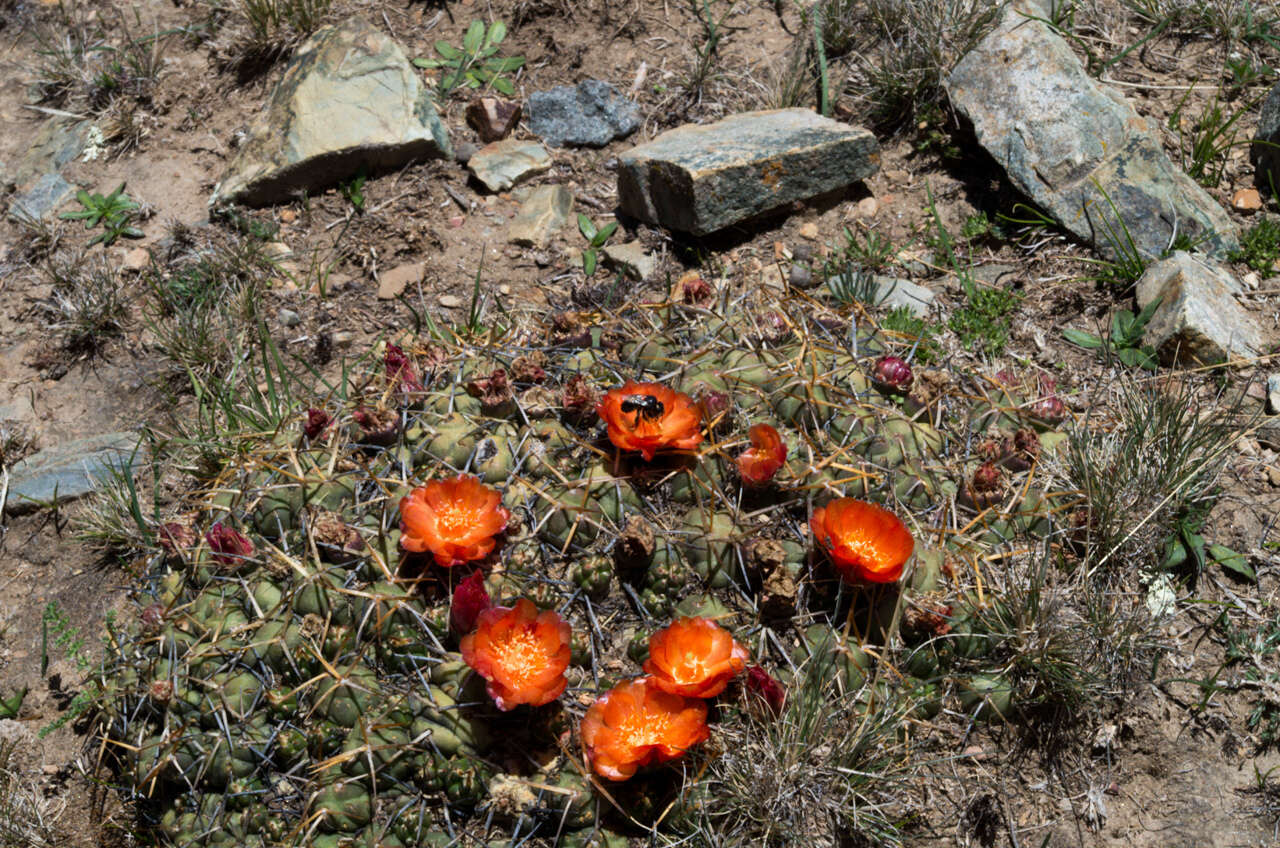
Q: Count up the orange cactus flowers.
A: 7